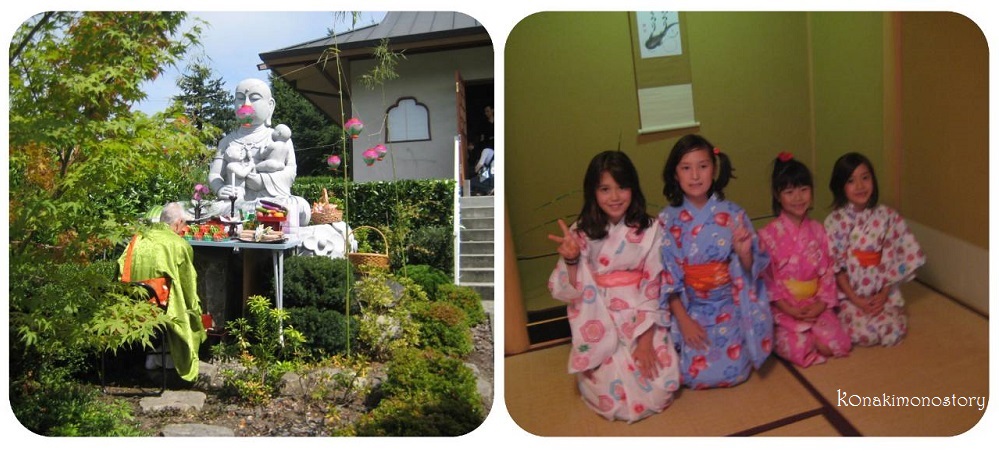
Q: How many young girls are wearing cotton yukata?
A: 4